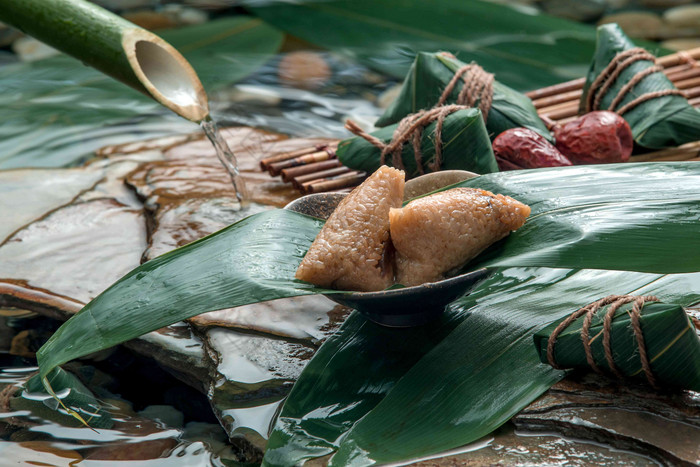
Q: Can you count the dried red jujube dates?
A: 2